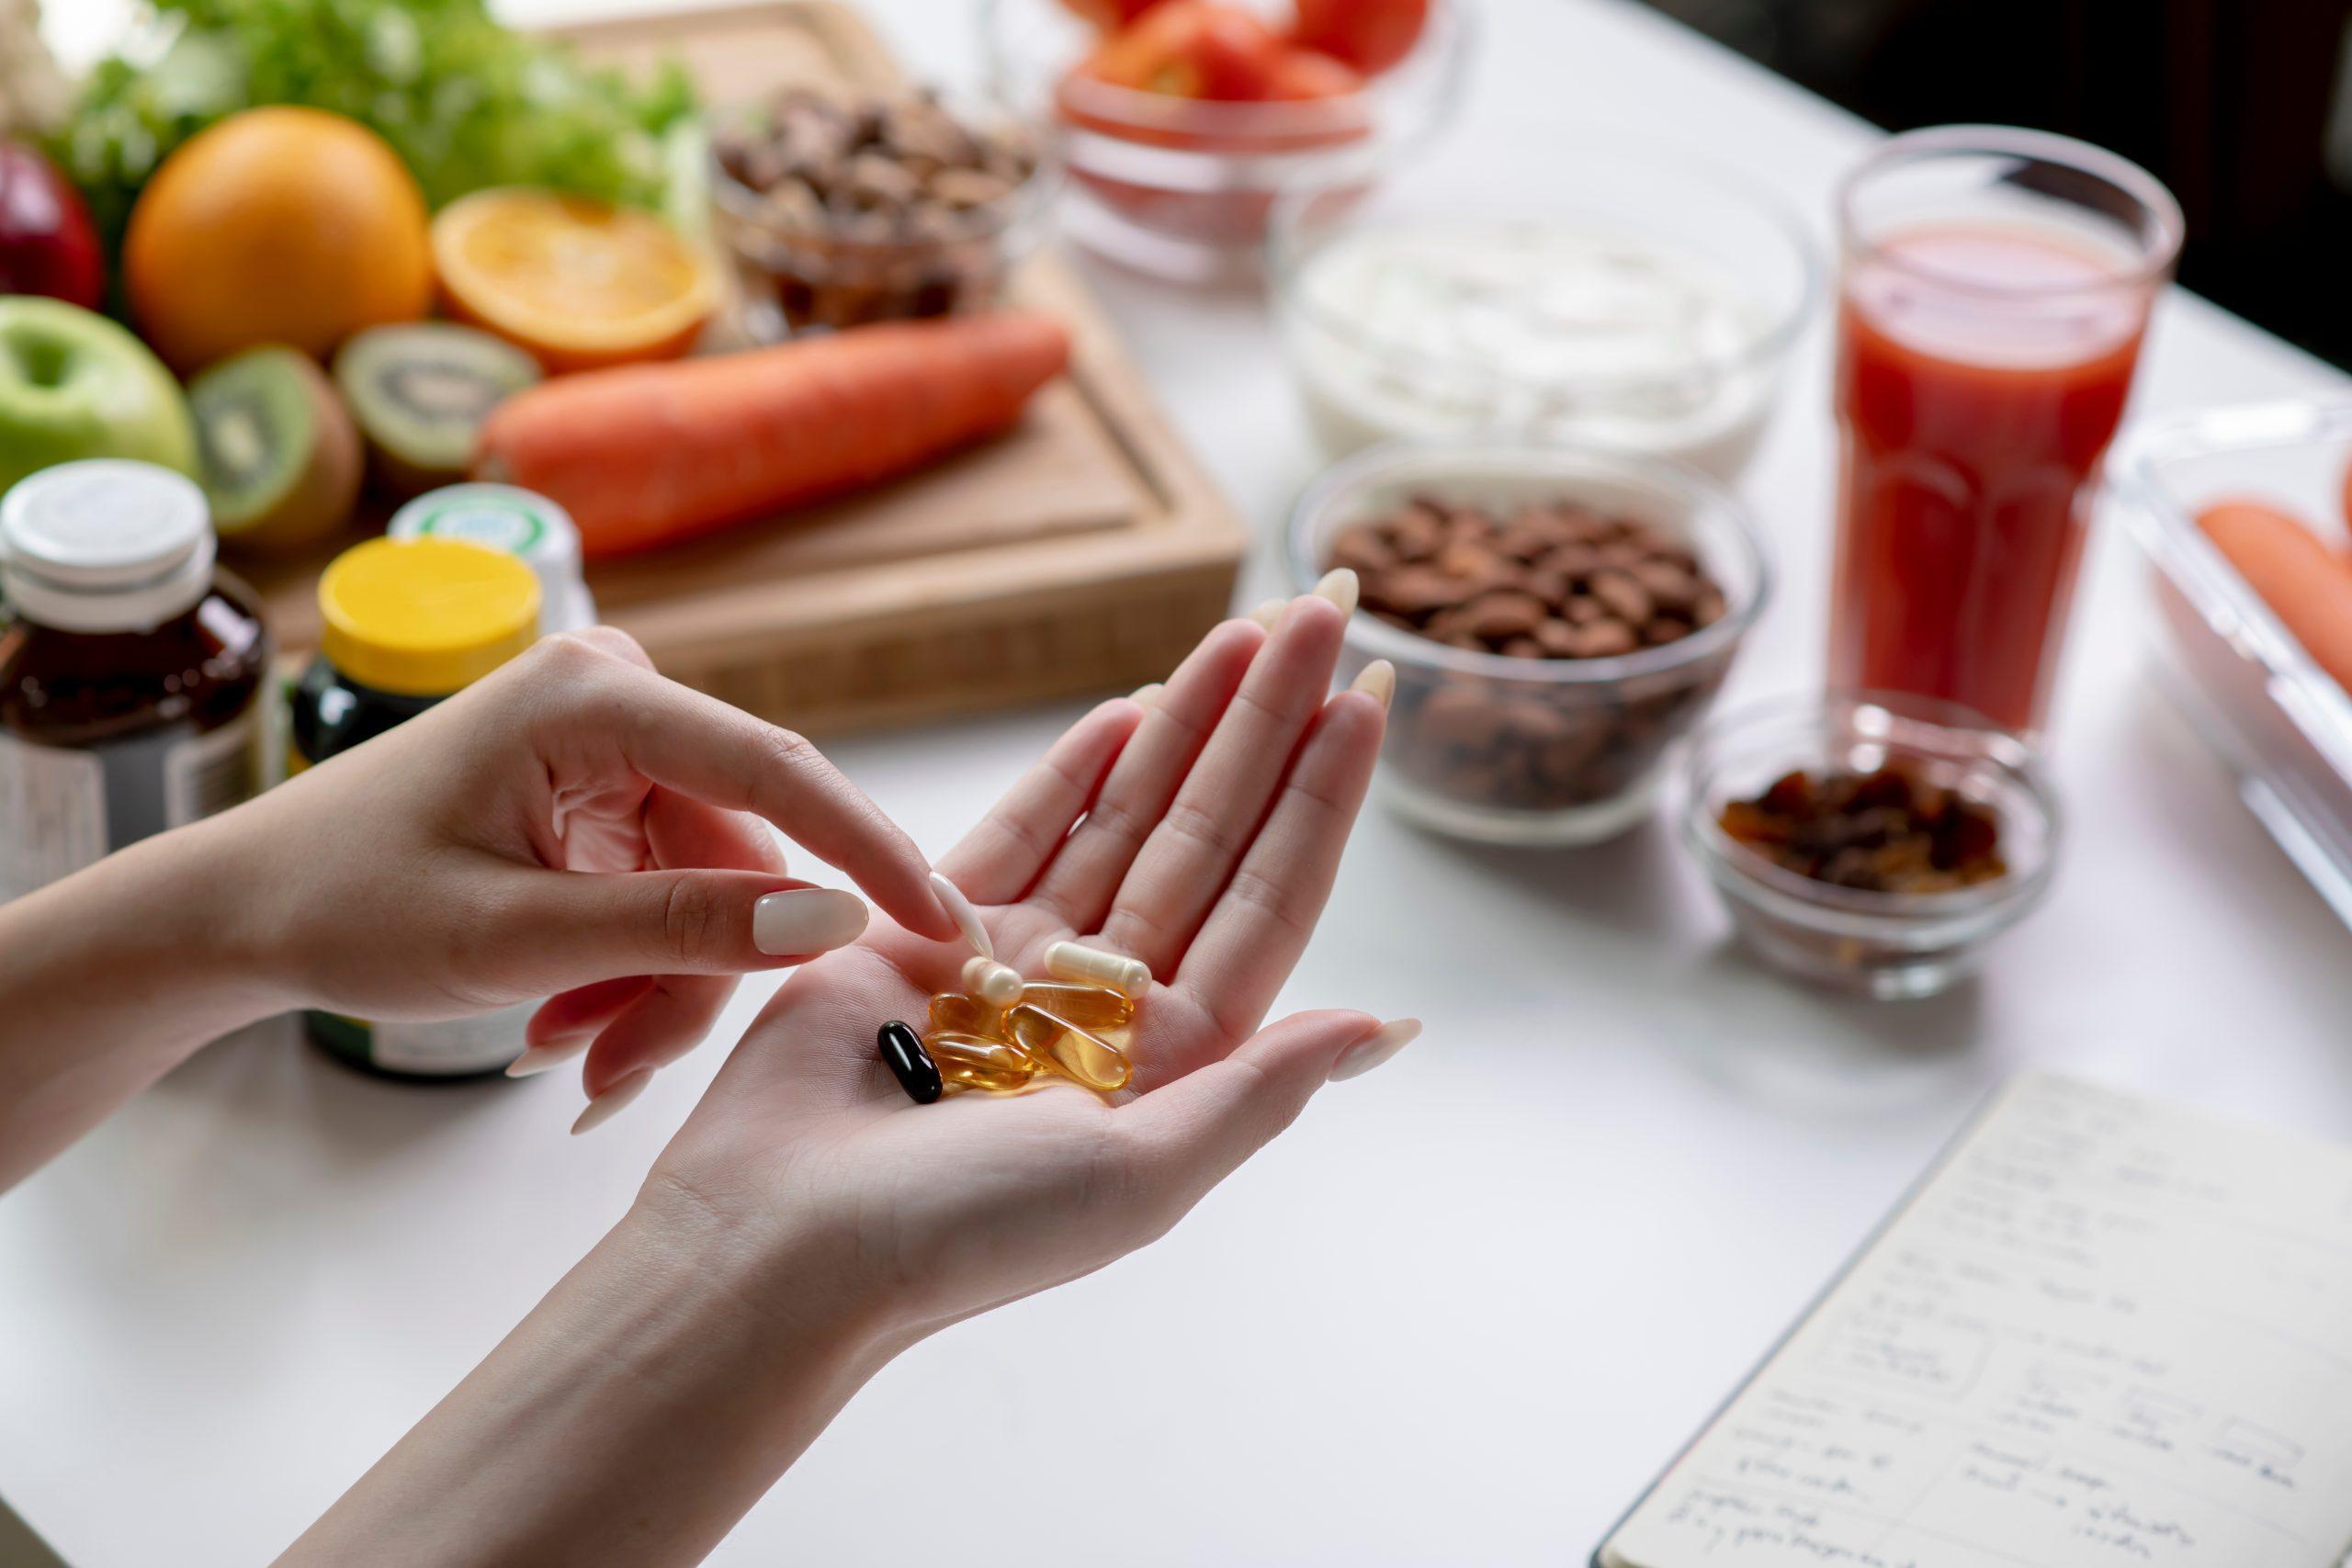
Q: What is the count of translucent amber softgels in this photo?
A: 4